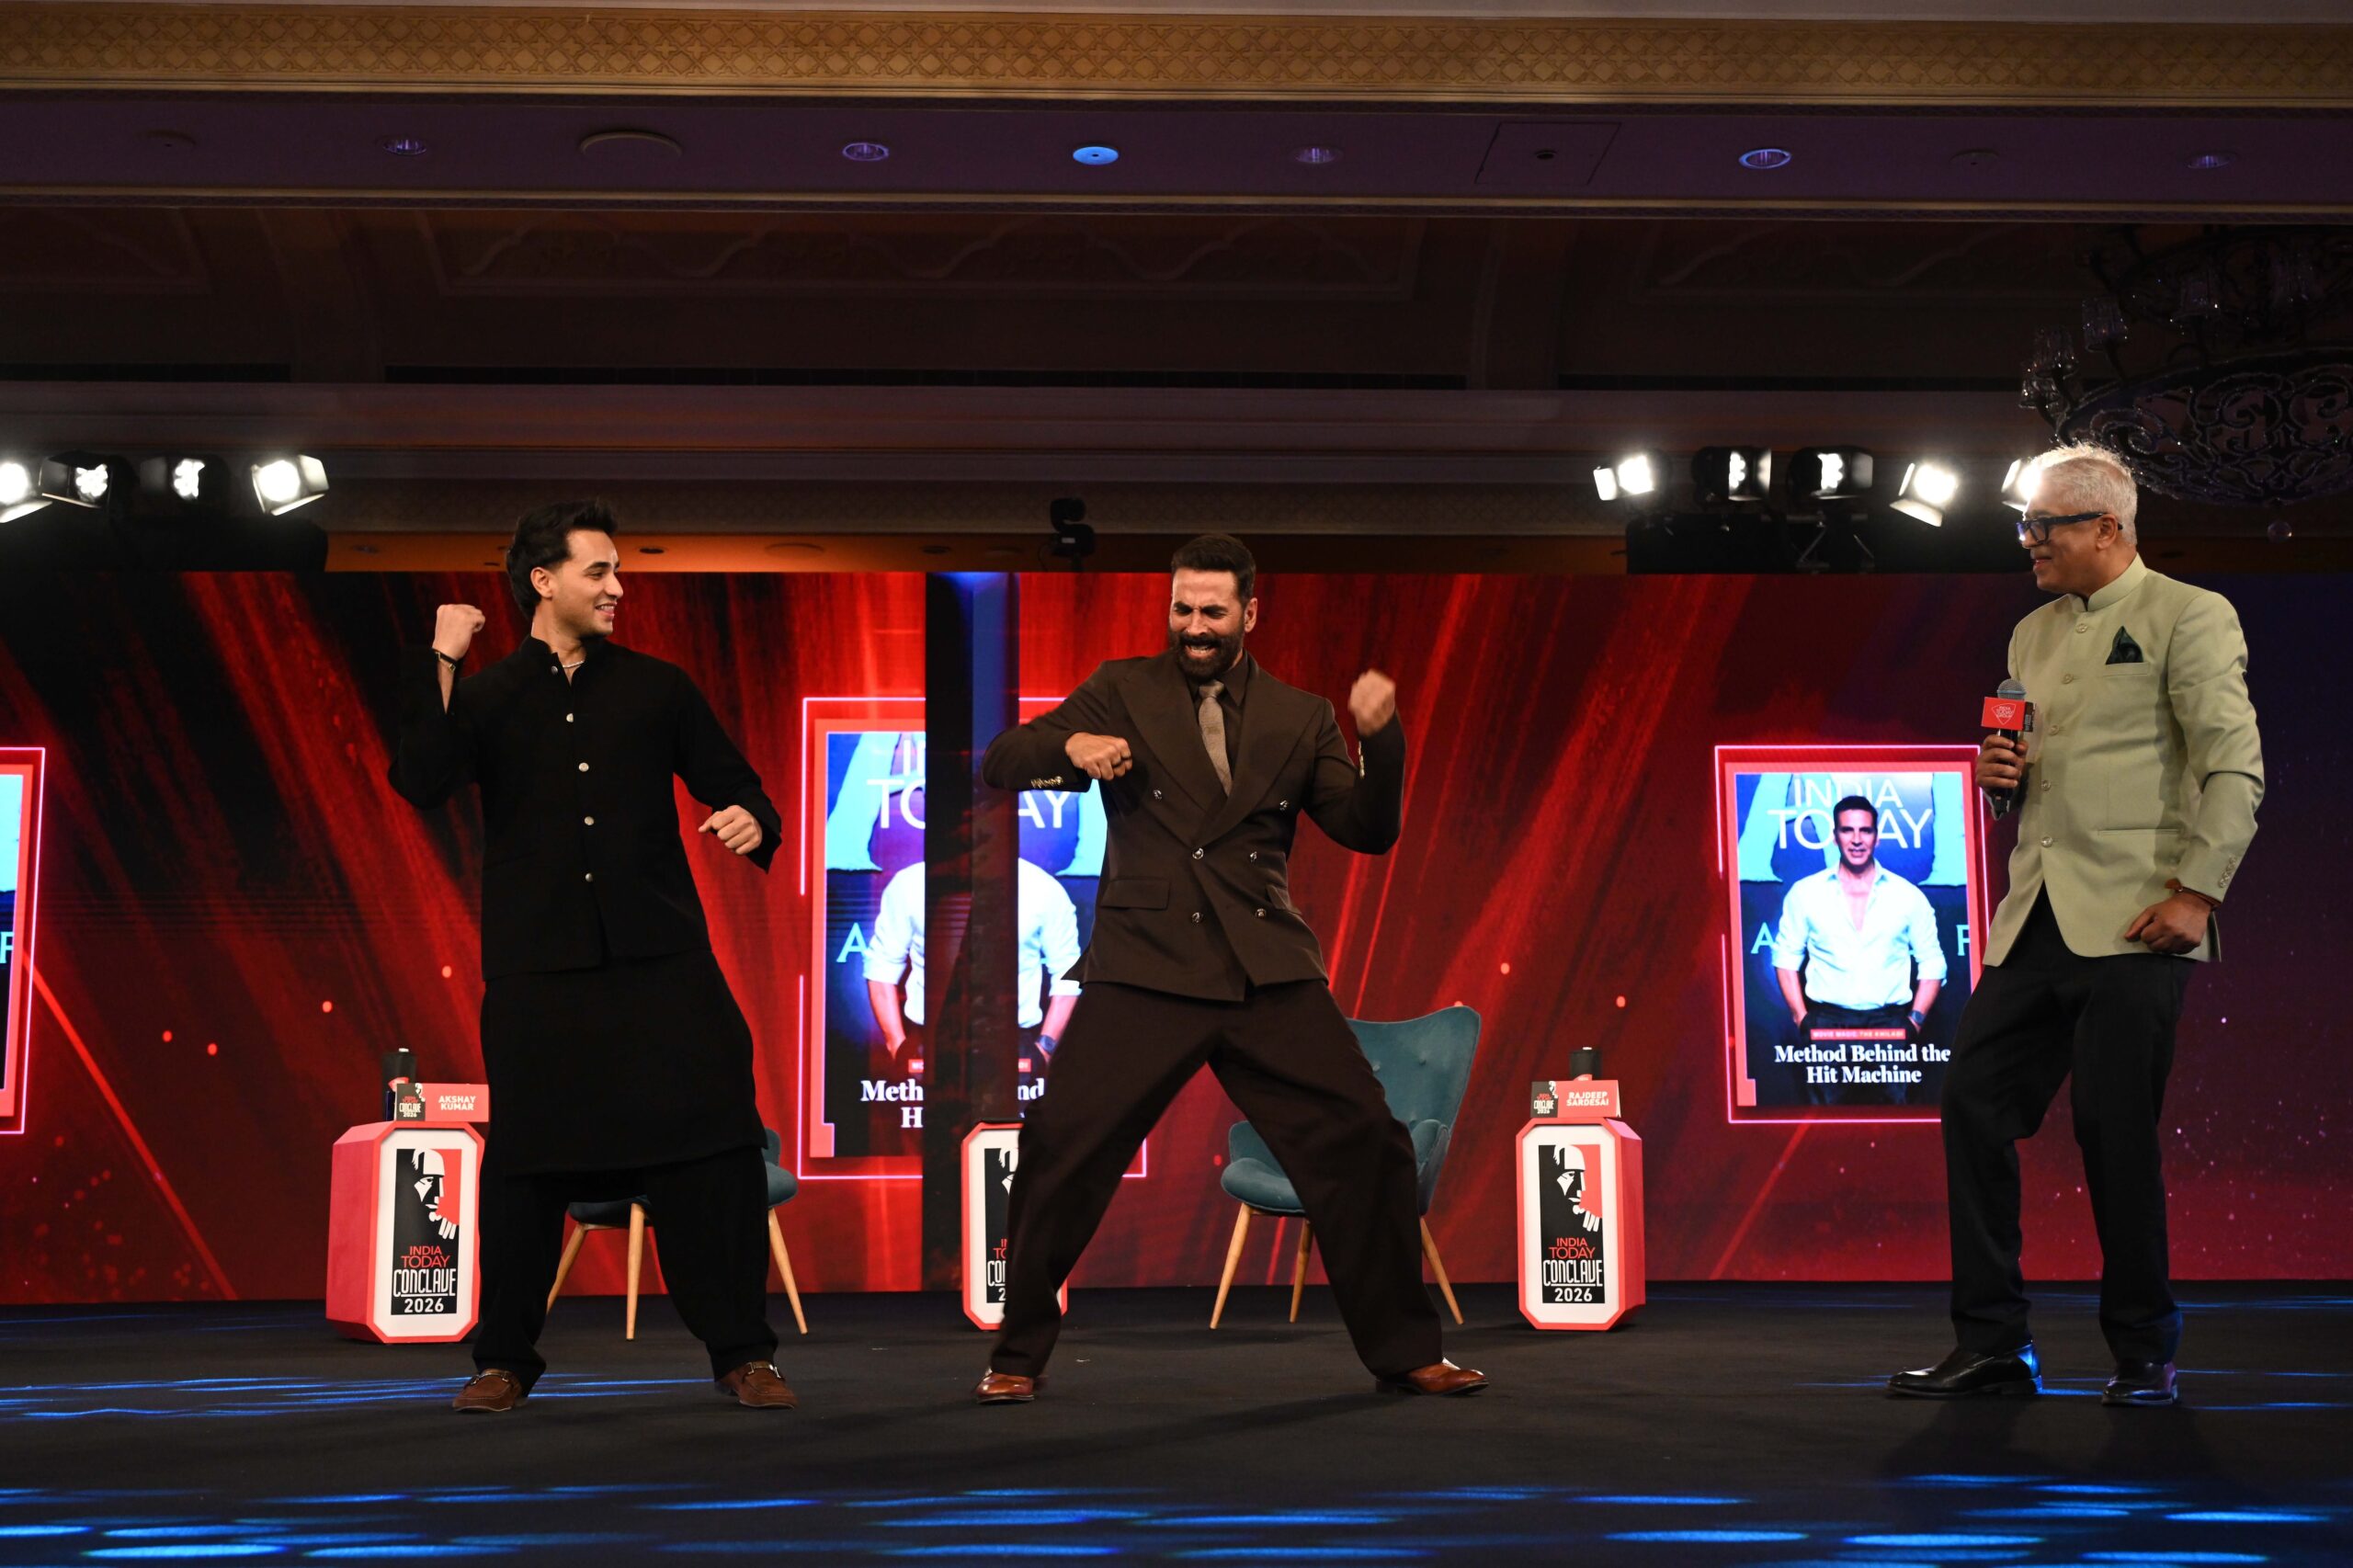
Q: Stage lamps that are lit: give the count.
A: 9